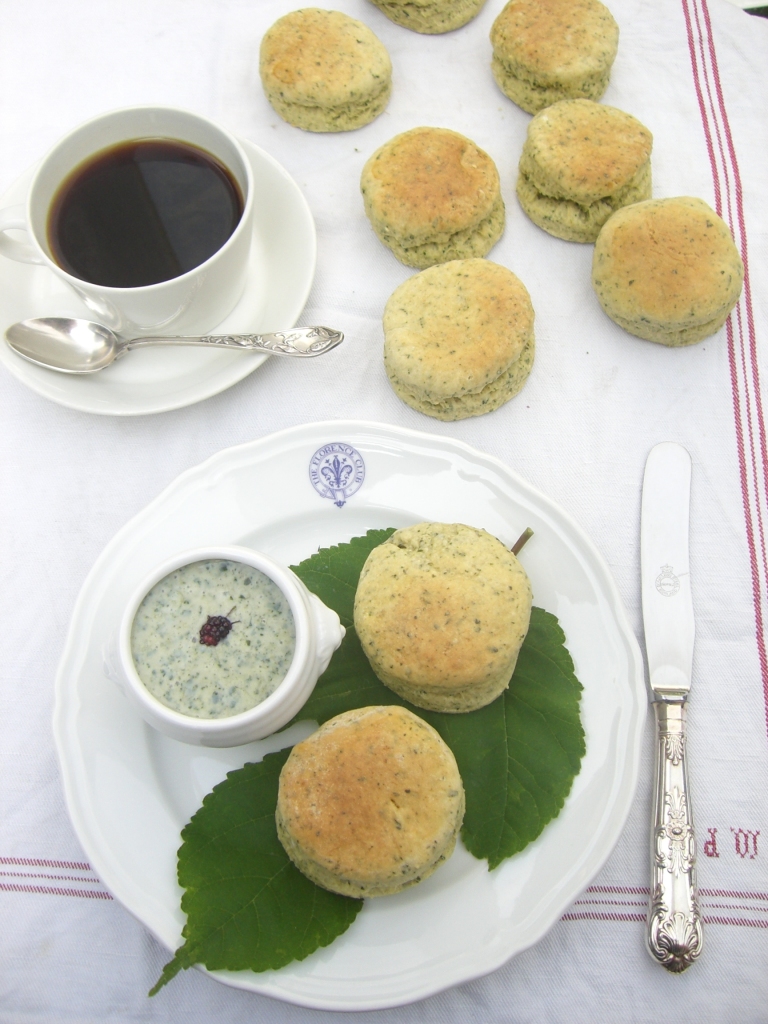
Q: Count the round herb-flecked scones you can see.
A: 9